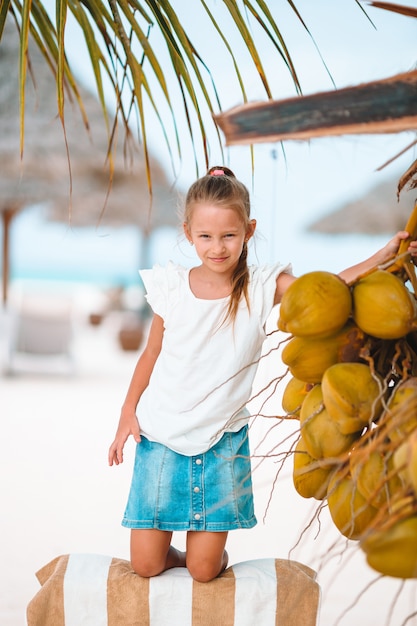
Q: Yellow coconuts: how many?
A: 12